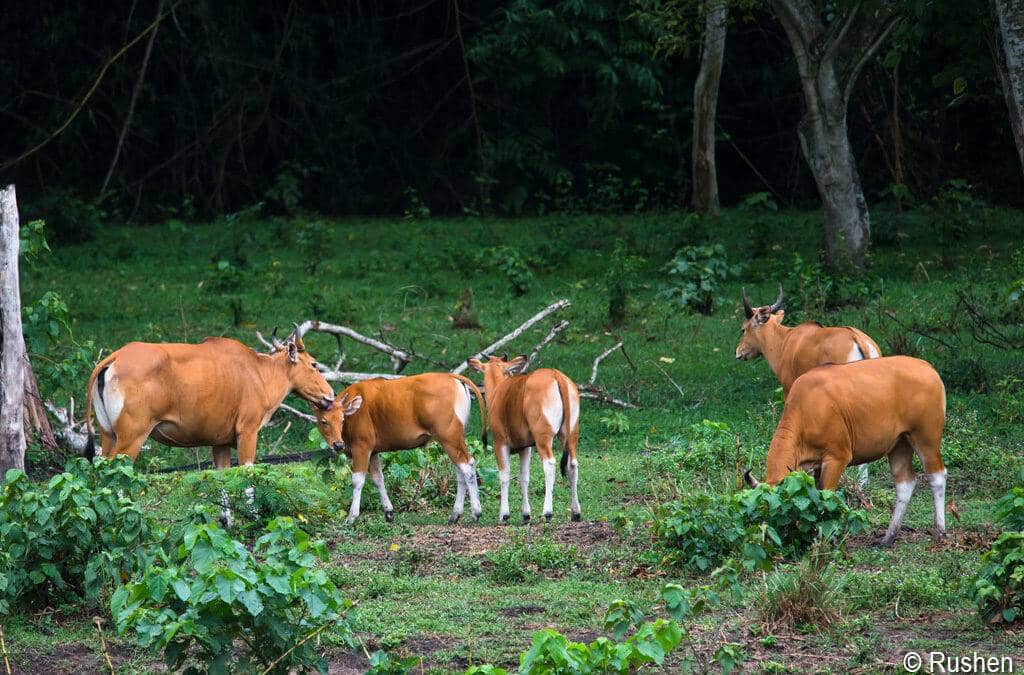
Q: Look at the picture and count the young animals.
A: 2